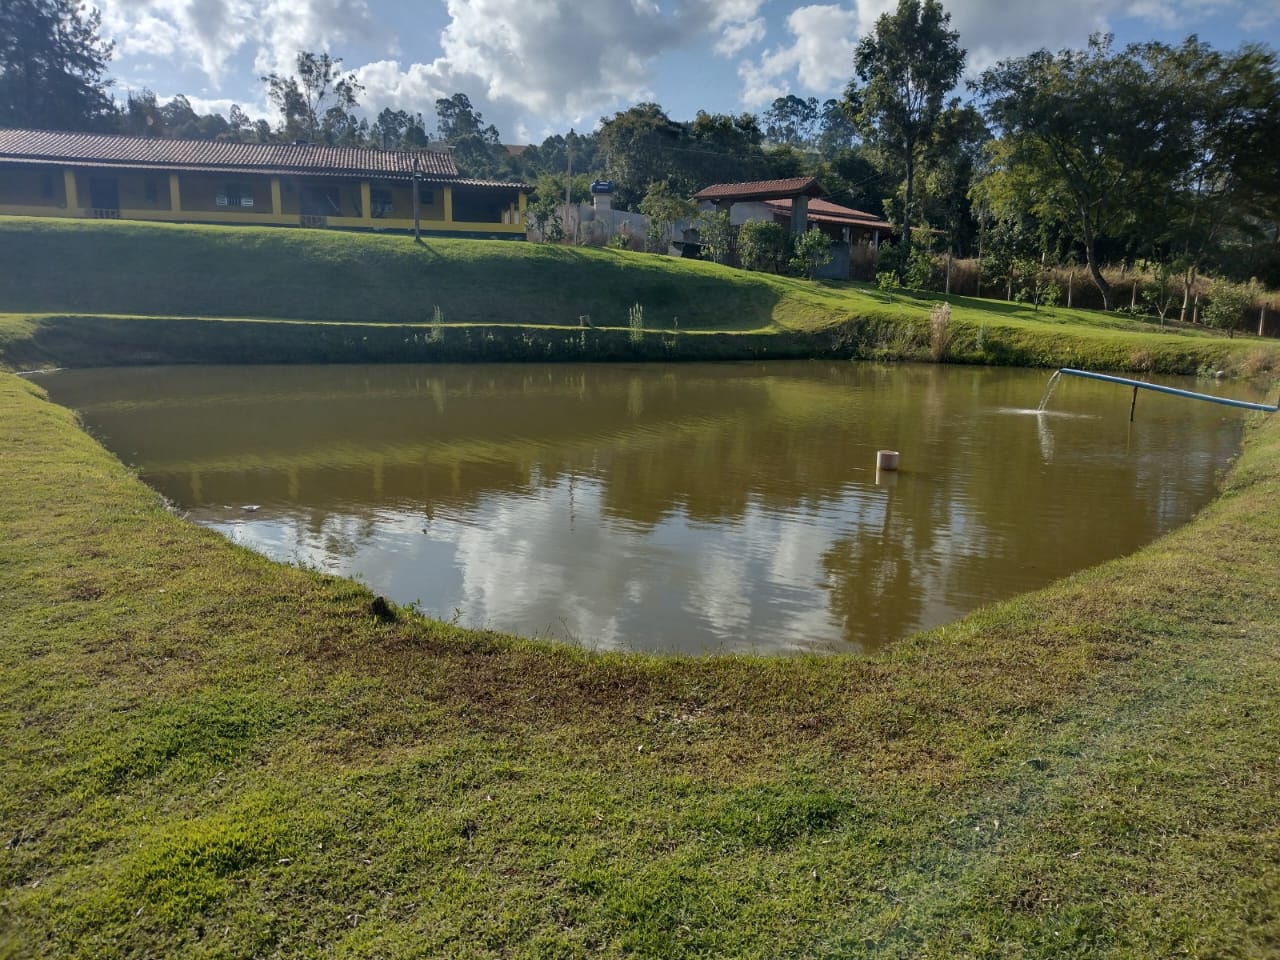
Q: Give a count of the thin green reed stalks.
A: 2